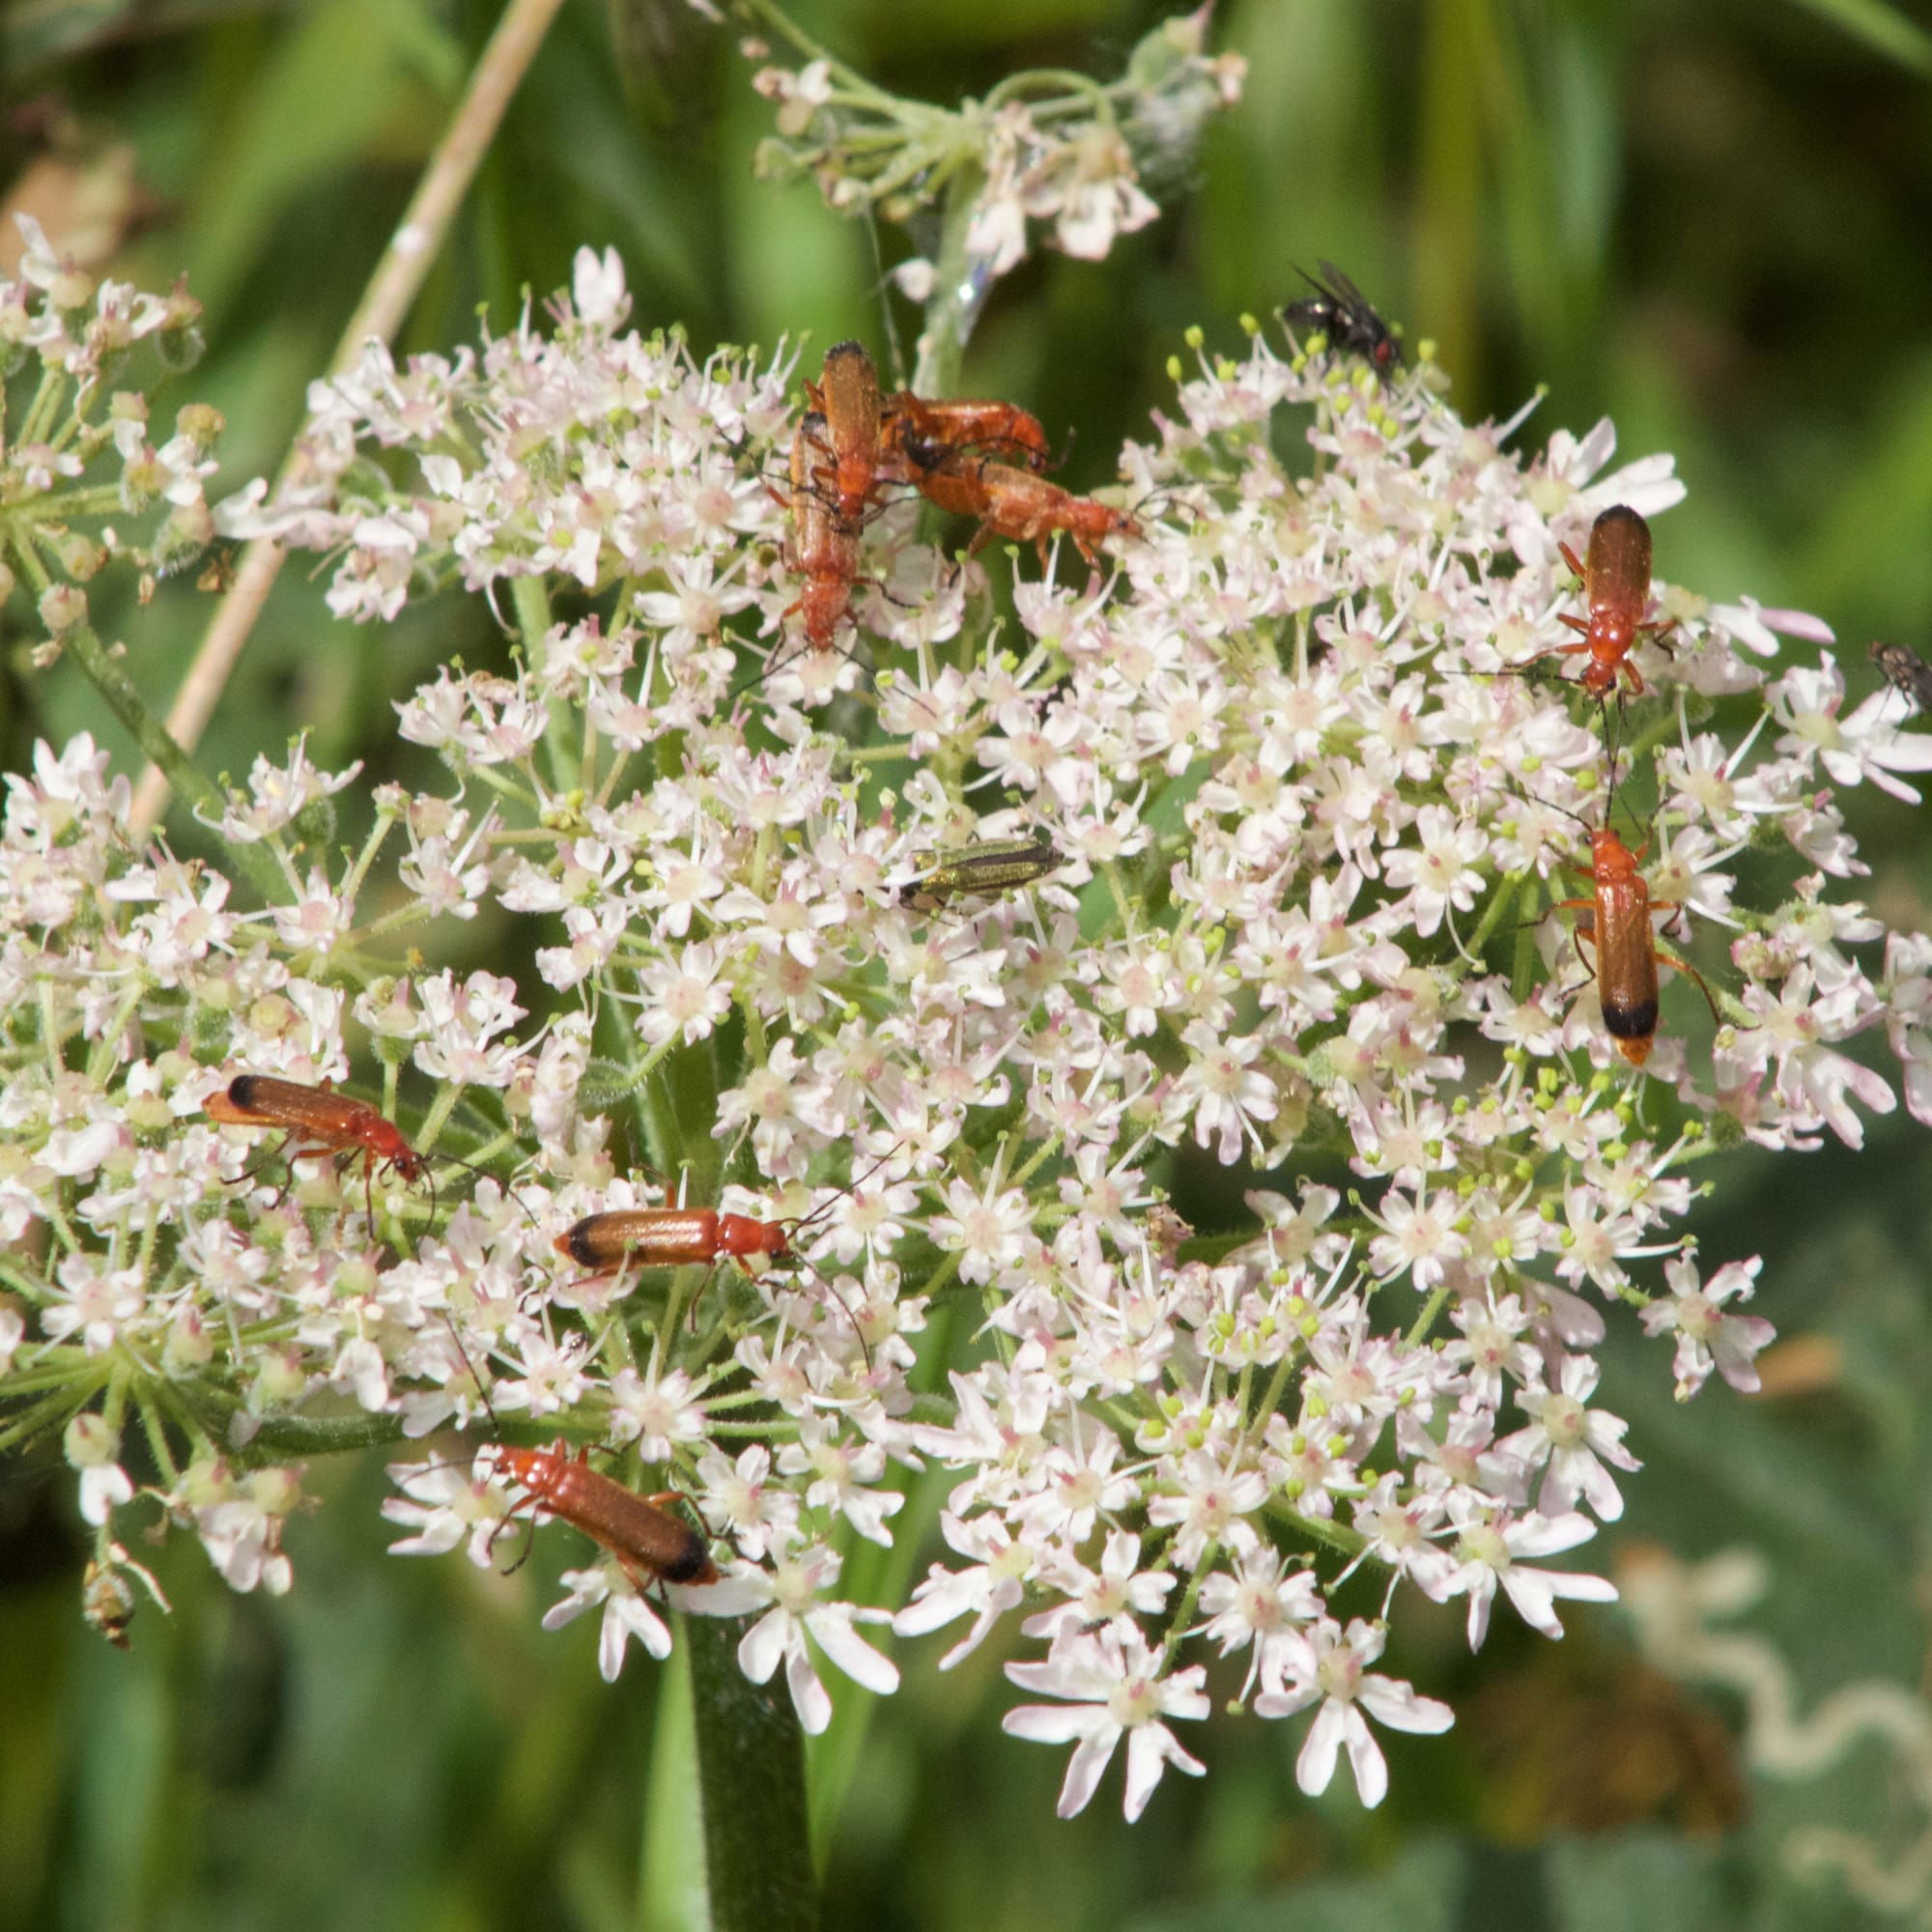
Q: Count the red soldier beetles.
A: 9